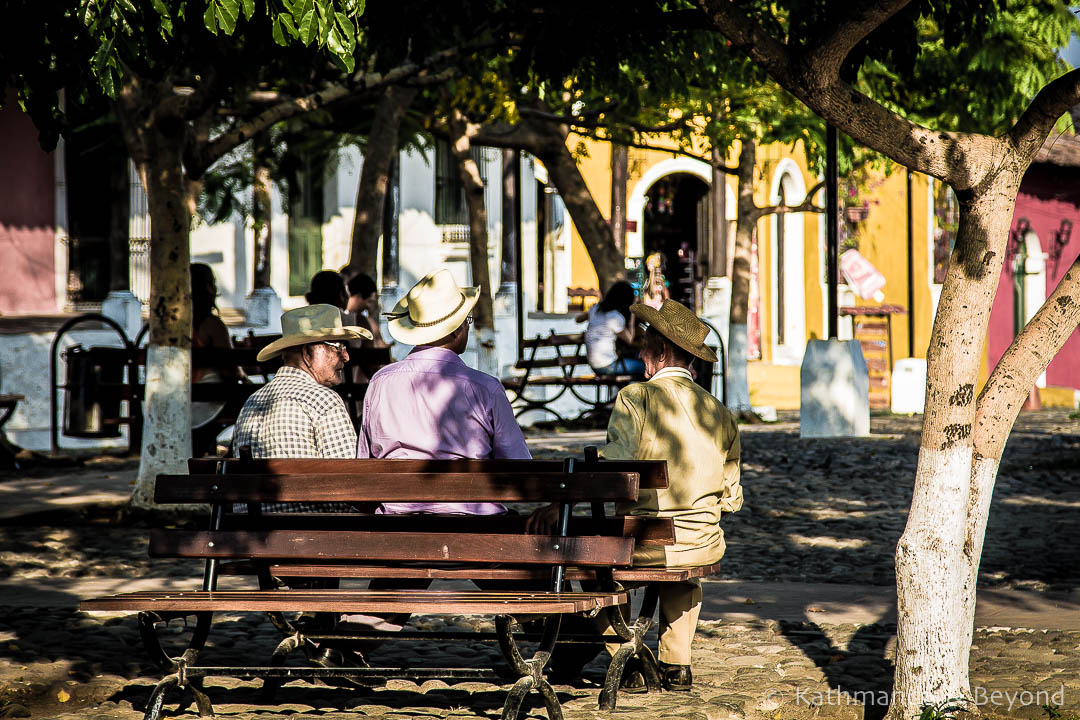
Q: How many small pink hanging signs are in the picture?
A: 1